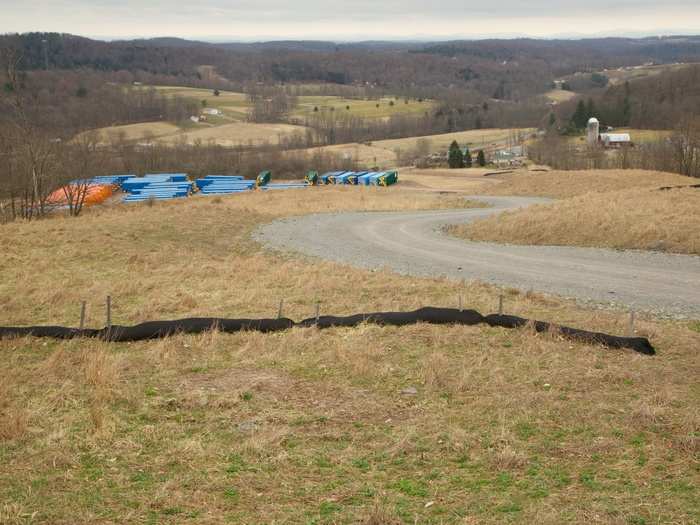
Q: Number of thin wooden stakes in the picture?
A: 7